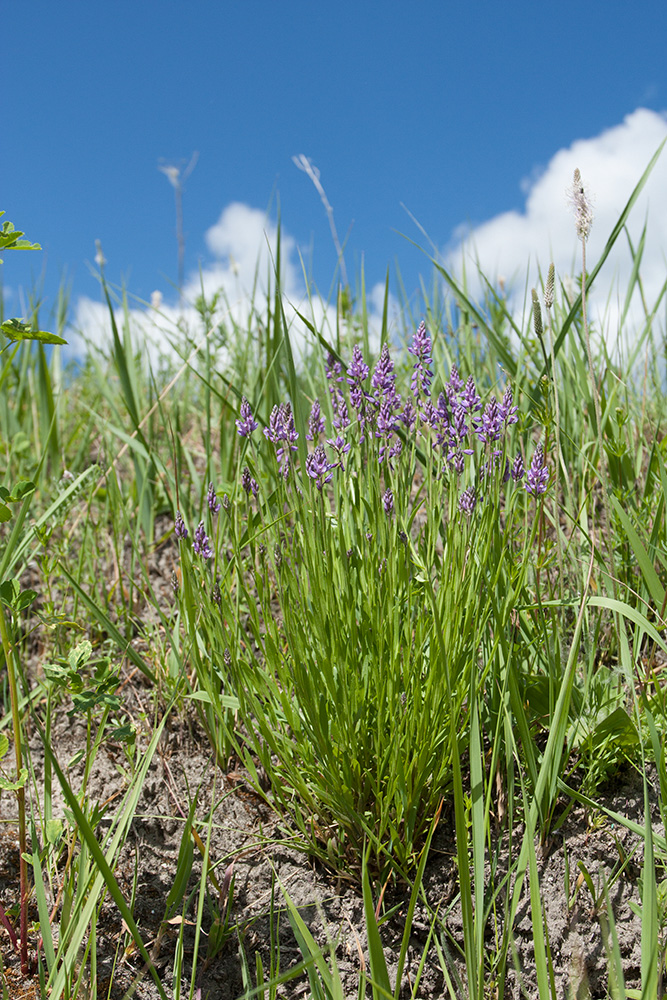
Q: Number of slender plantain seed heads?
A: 3